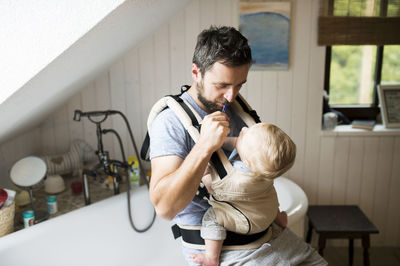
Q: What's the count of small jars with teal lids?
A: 2